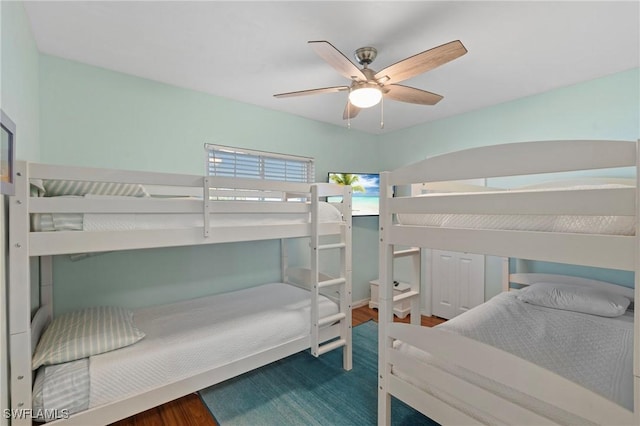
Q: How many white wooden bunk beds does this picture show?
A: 2